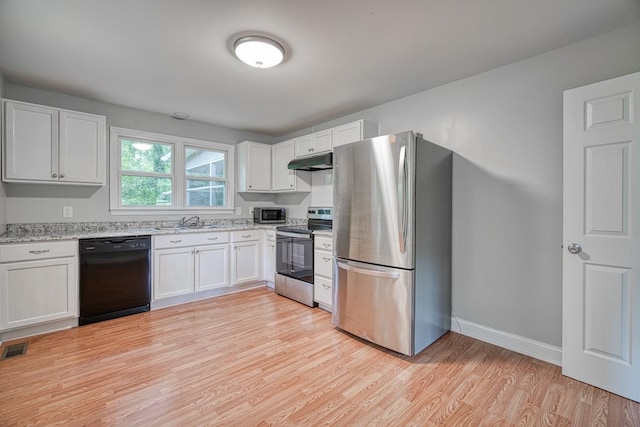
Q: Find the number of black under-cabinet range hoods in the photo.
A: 1